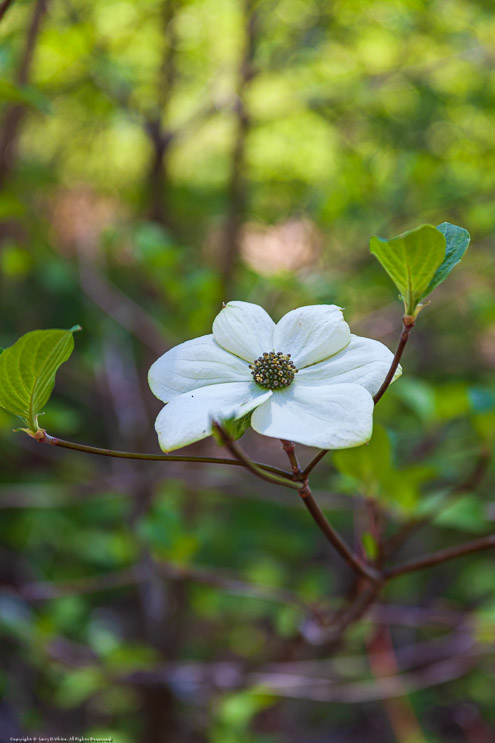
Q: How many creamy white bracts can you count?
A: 6